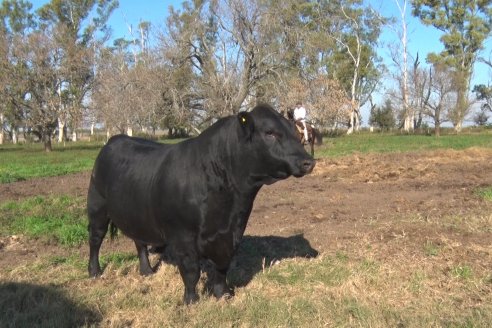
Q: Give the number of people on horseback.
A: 1